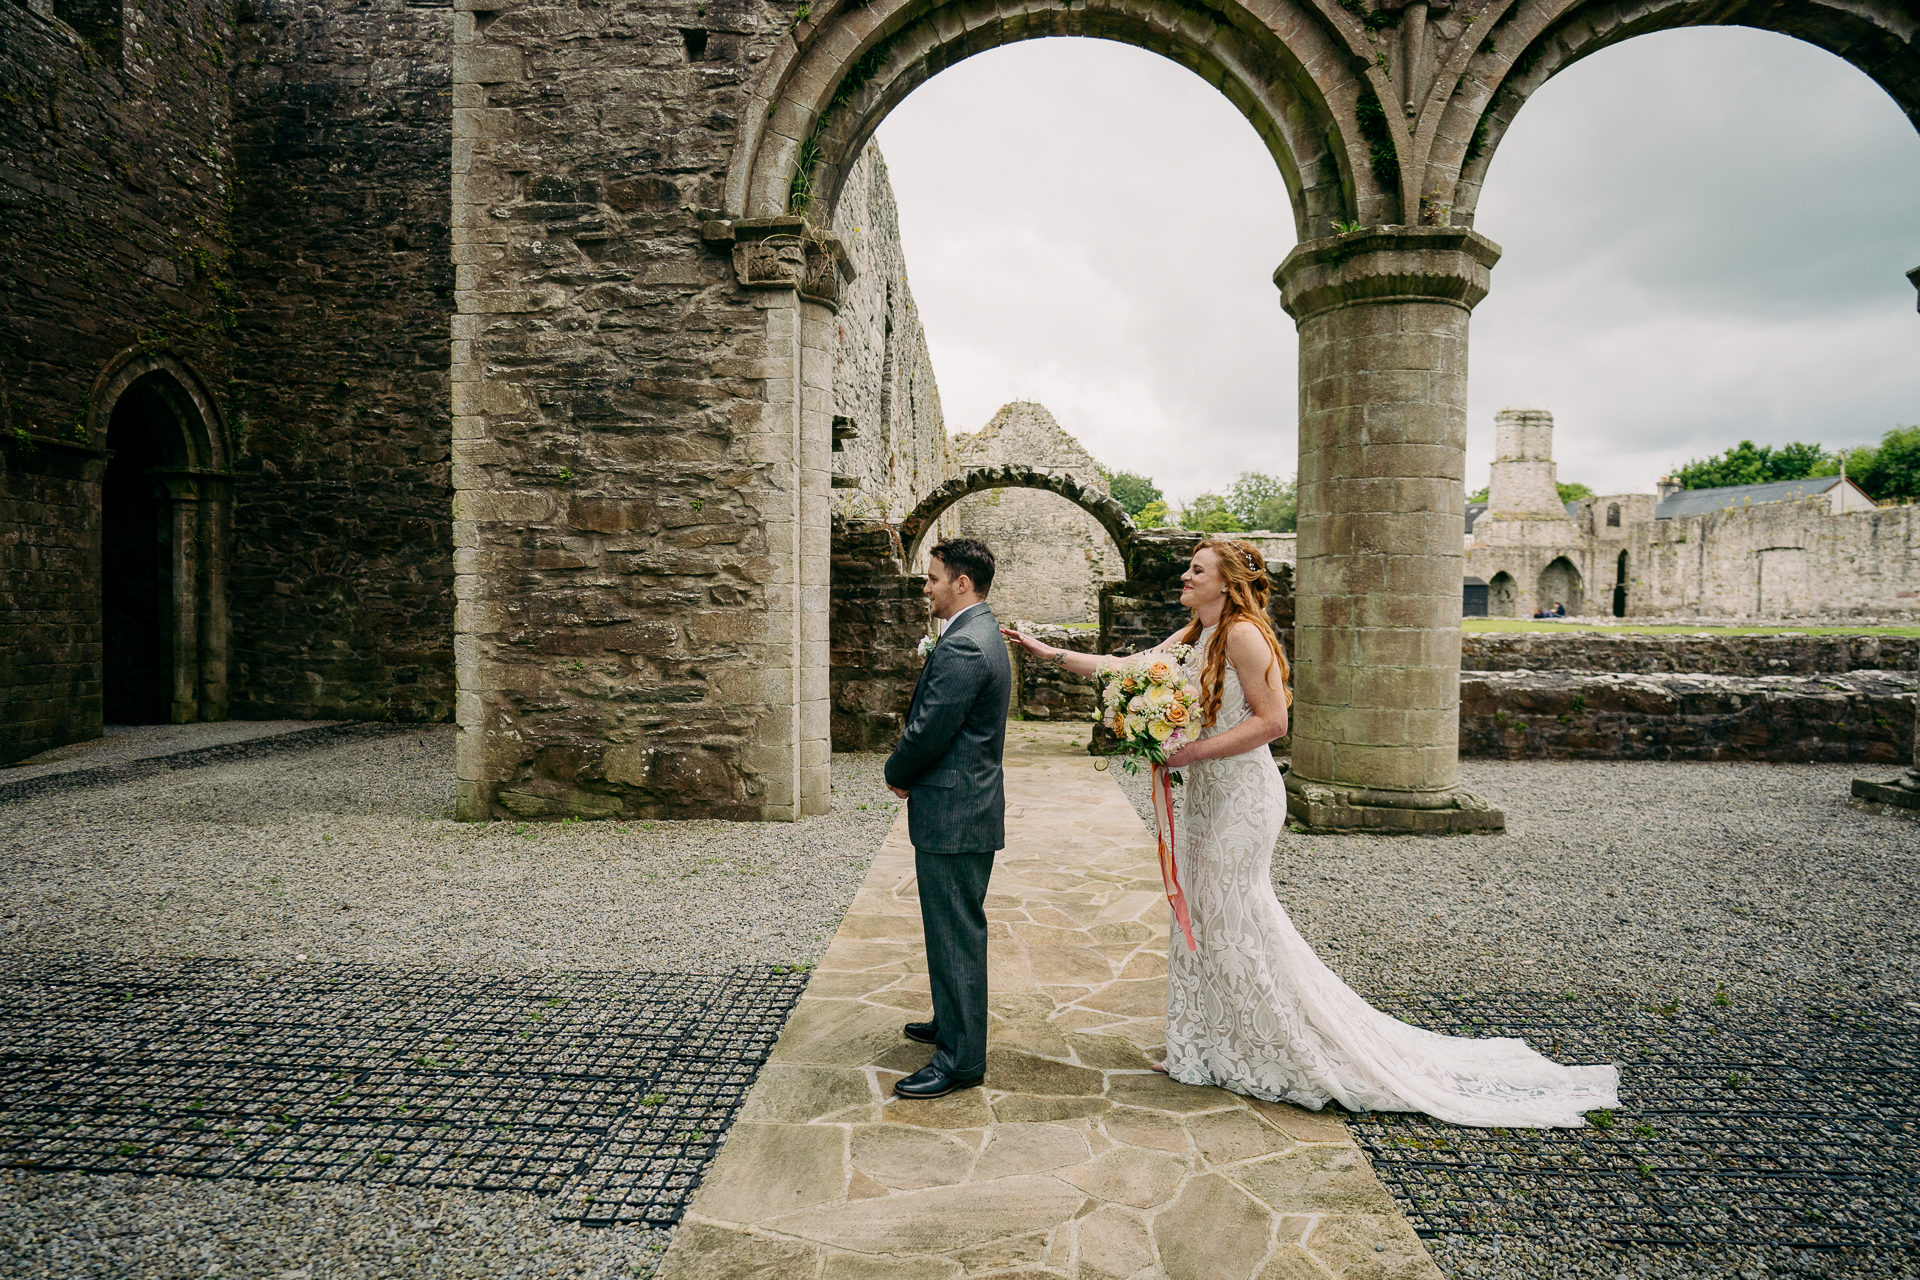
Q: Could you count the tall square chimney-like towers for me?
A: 1